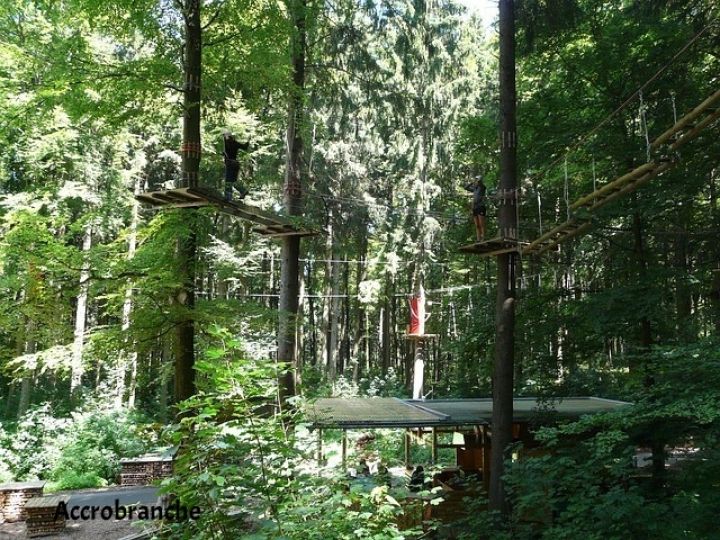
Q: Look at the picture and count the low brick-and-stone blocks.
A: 3